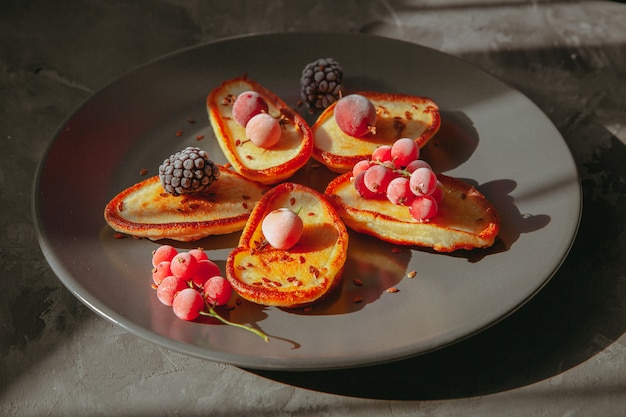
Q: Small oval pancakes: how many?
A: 5